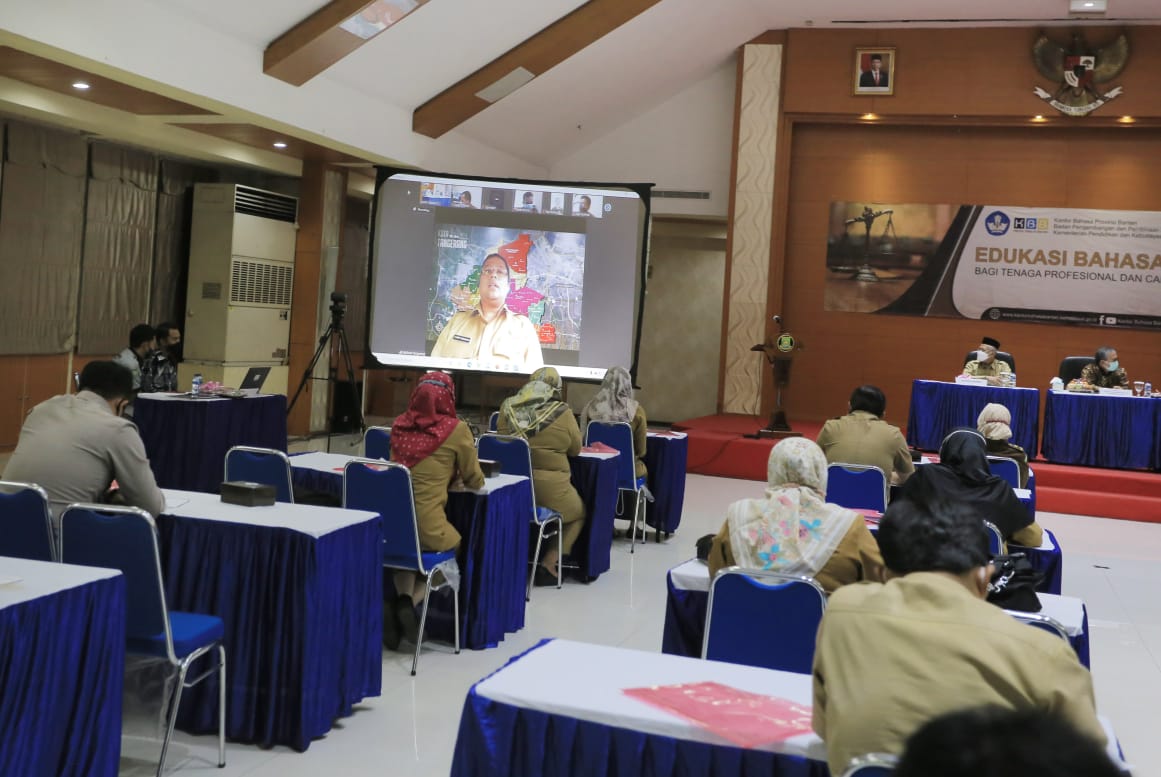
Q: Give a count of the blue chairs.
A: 14